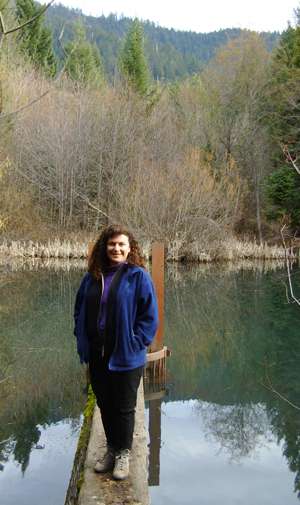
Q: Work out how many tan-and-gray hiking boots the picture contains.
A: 2